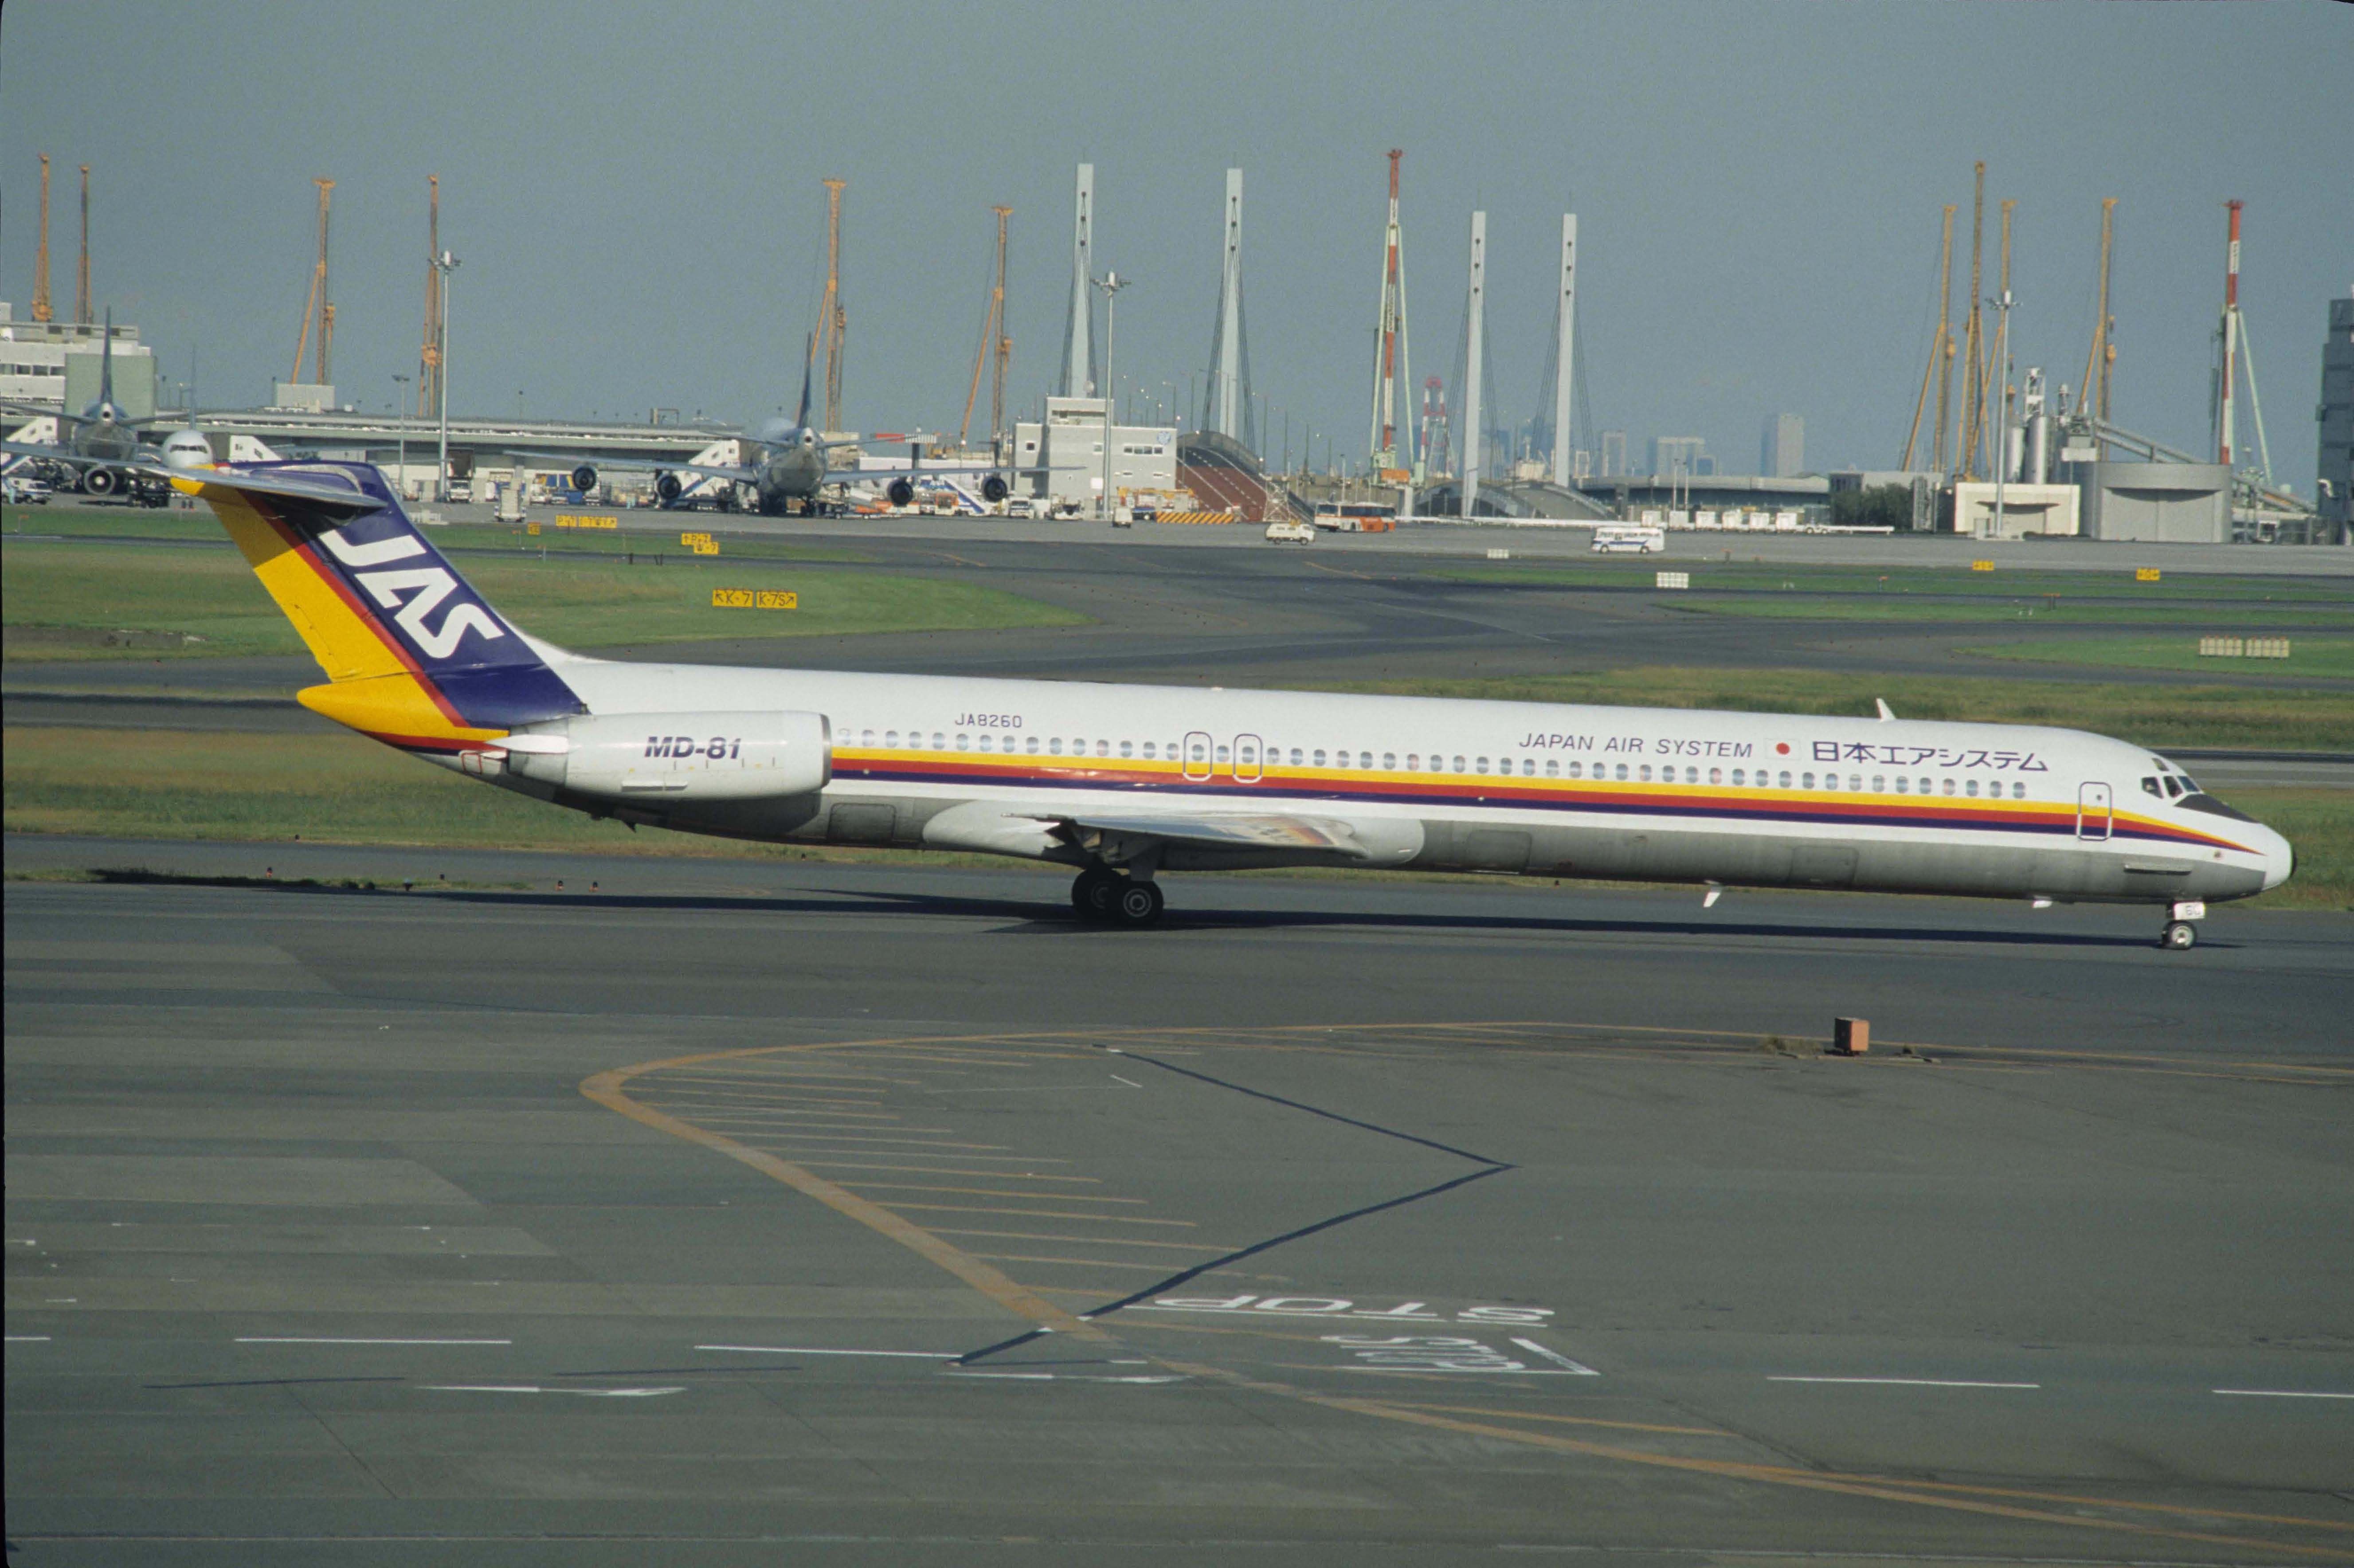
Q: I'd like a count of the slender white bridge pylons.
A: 4